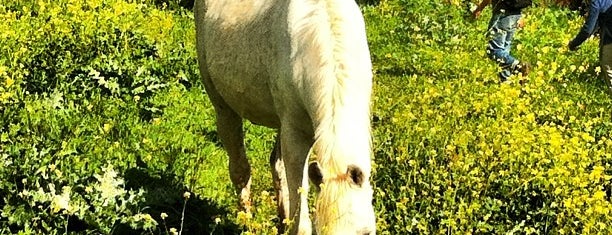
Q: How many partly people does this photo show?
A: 2